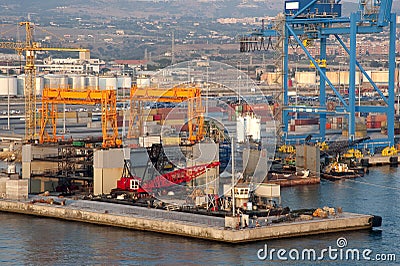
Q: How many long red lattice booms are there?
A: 1